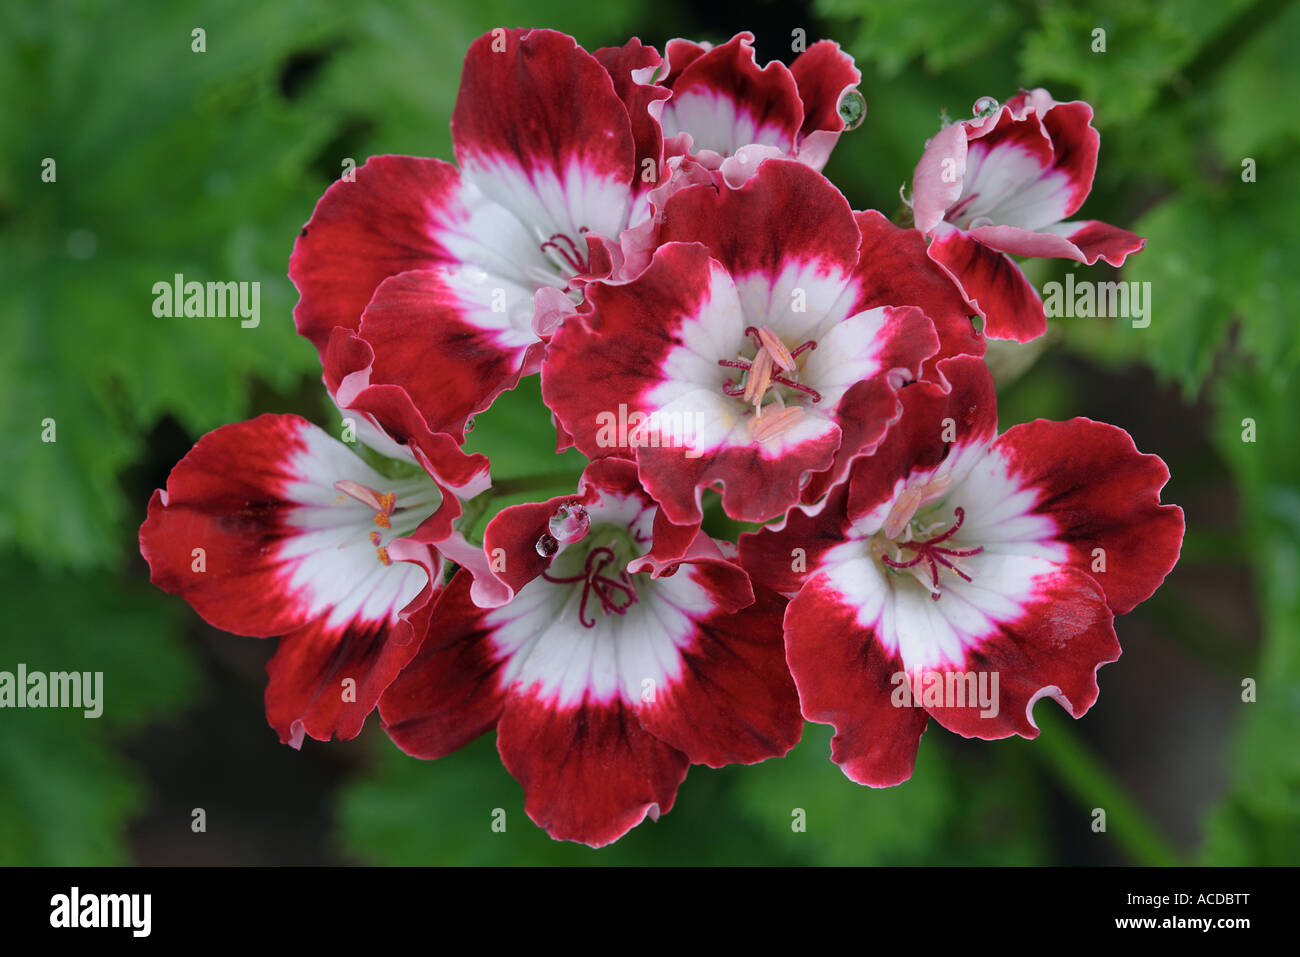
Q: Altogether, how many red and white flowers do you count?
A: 7